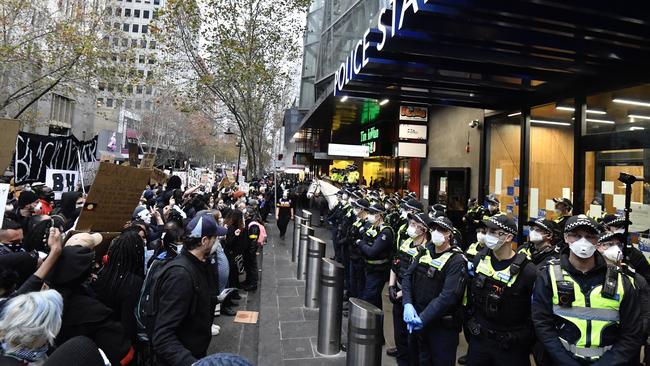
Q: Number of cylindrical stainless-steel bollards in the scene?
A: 6